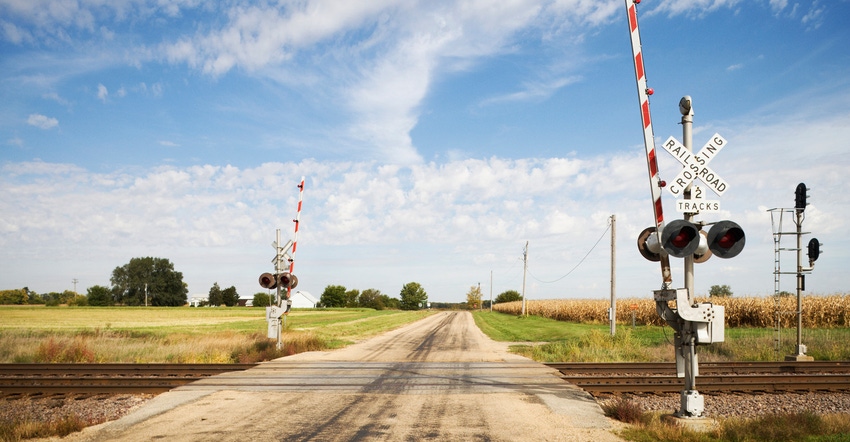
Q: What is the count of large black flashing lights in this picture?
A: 2